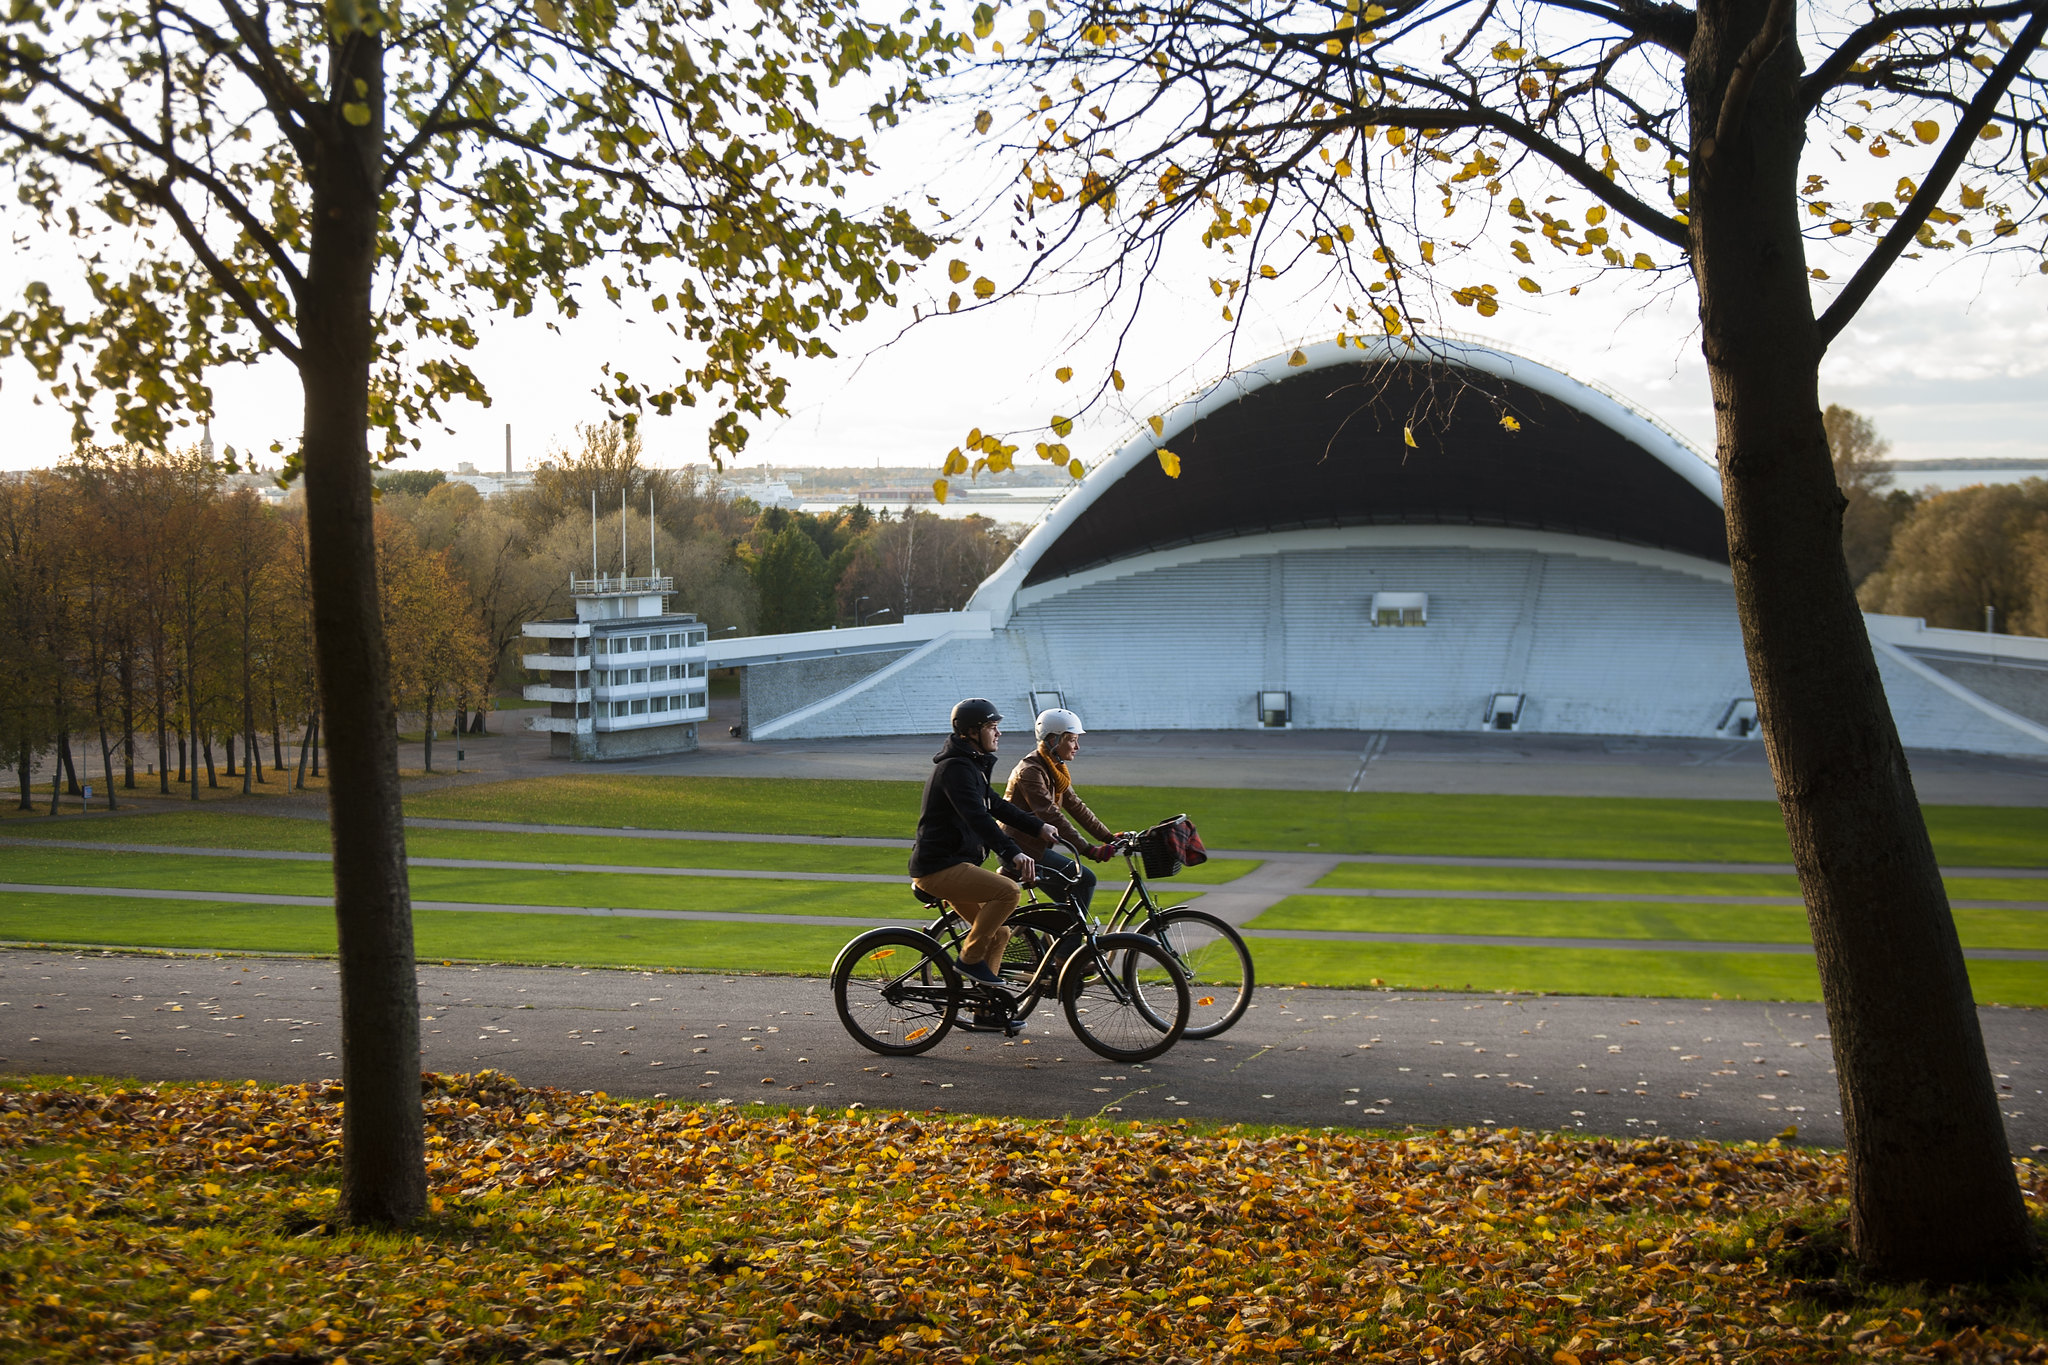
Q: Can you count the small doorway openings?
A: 4